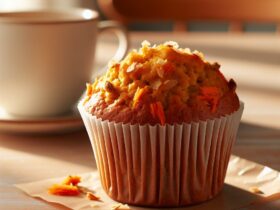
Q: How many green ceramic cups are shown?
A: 0